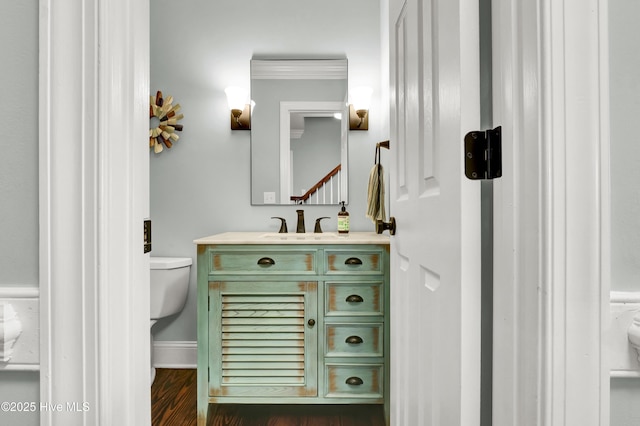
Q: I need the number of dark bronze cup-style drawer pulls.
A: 5